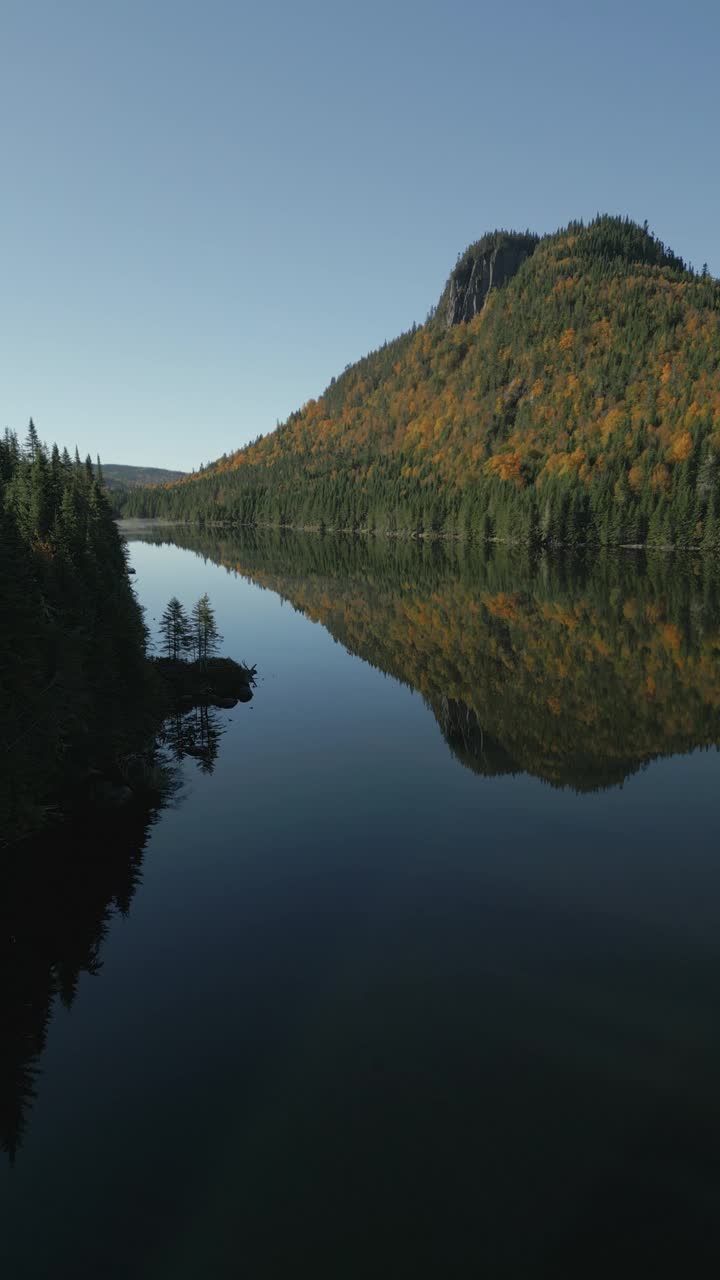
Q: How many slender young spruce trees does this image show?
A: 2